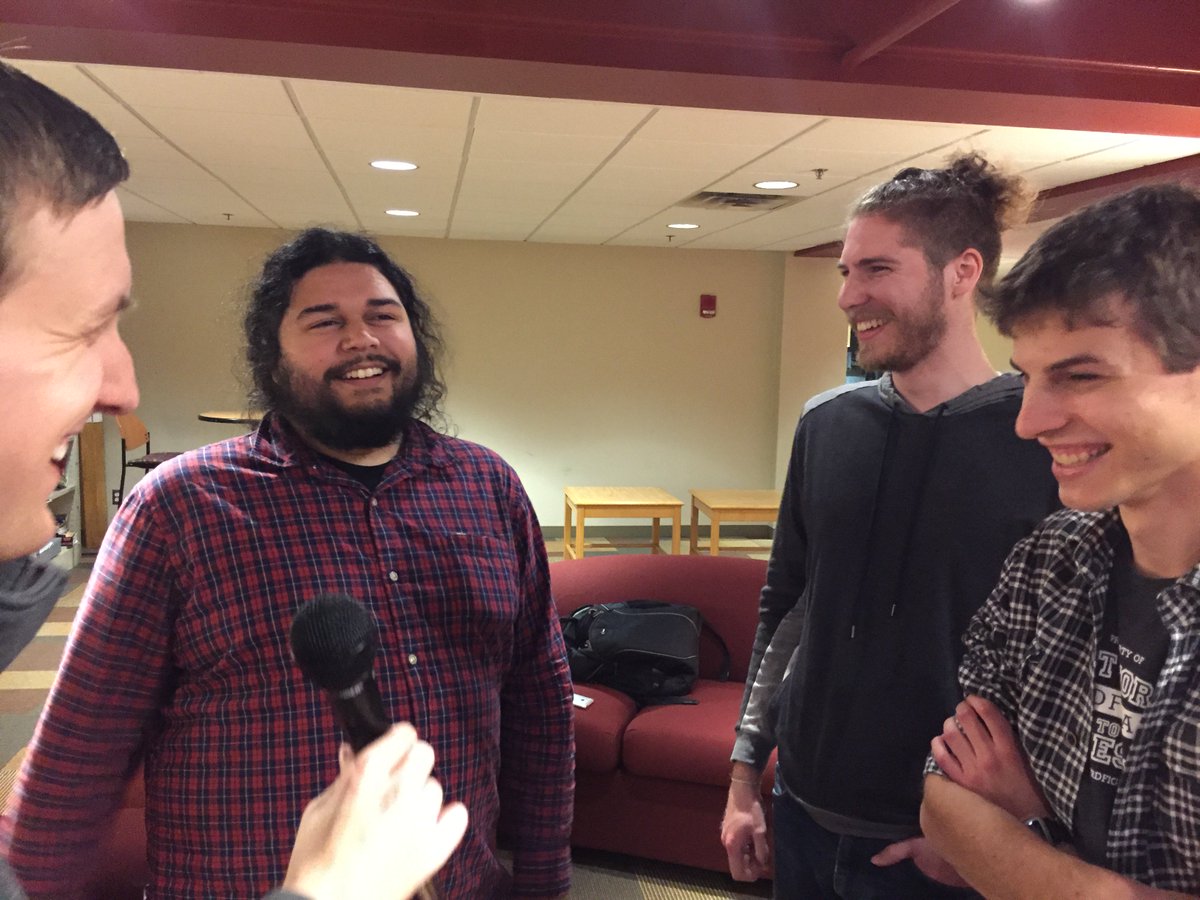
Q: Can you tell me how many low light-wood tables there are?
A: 2